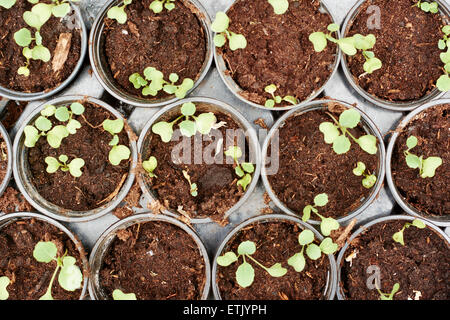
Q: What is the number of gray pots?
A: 13